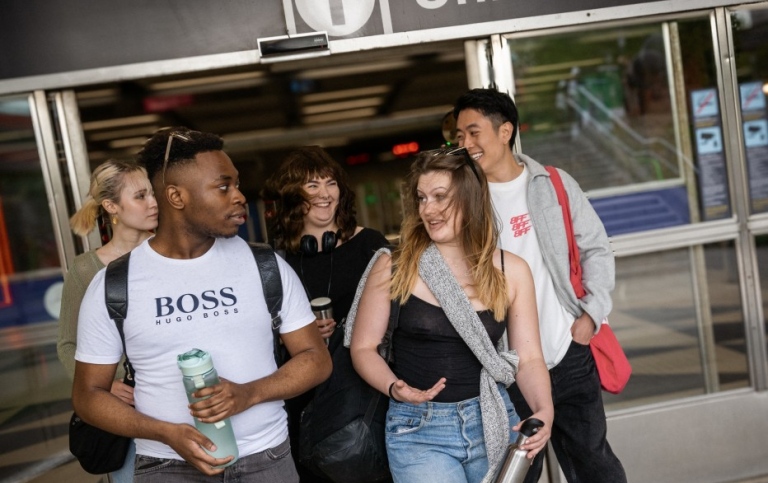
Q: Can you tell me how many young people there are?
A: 5